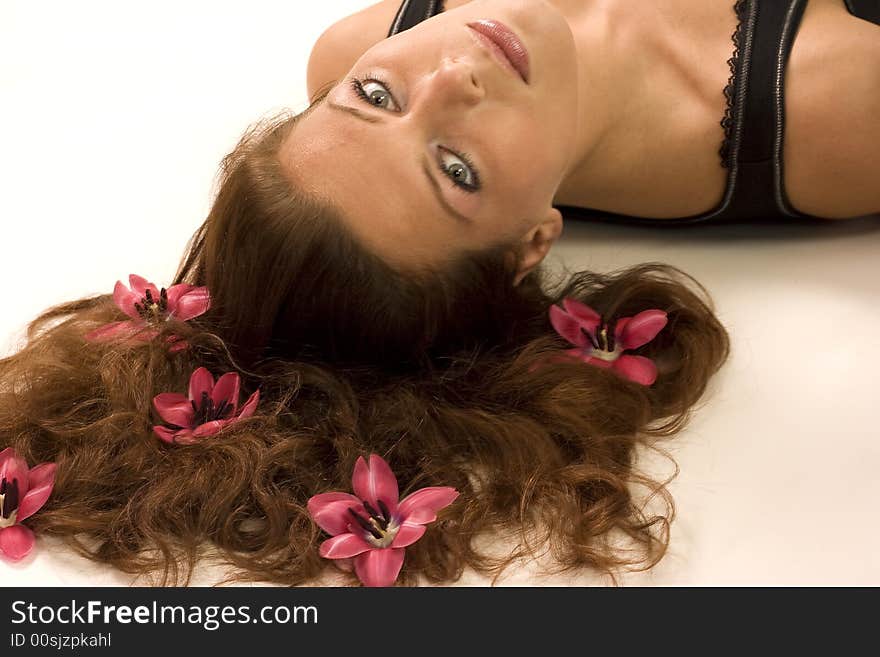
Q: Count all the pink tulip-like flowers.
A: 5